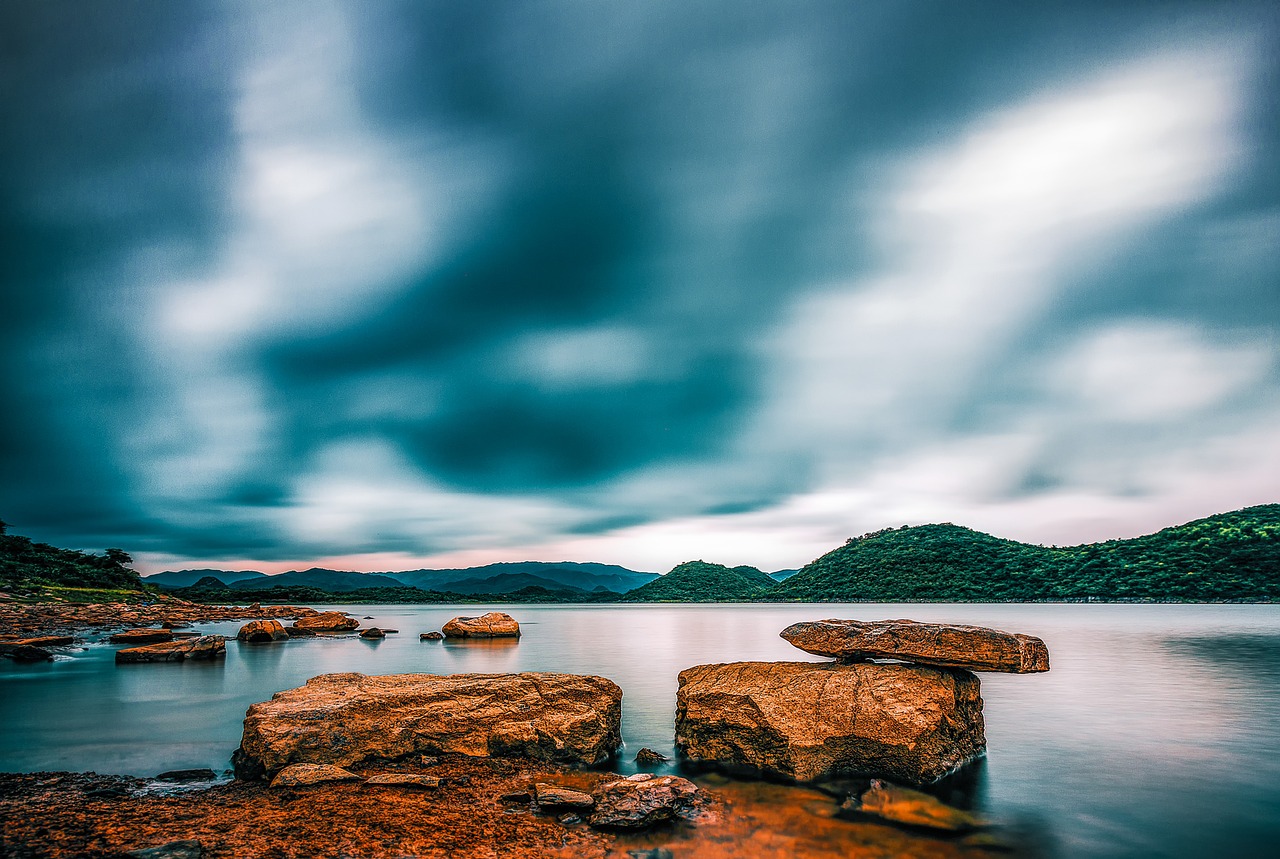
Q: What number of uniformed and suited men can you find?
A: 0